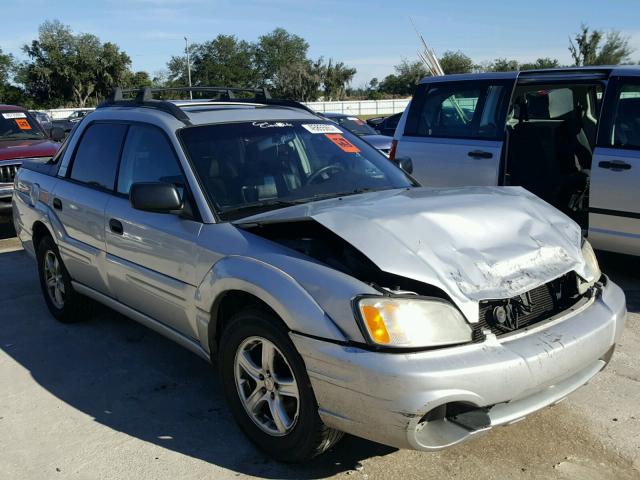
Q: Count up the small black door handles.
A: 4